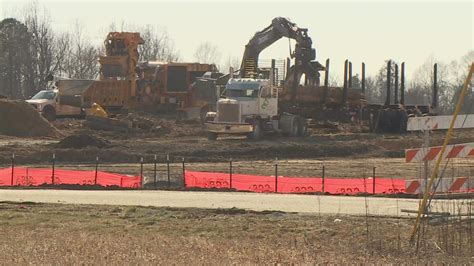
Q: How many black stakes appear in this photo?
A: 11